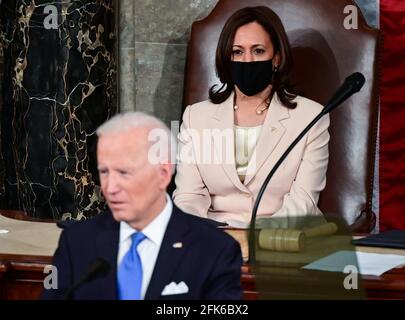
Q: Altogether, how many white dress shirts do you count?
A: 1